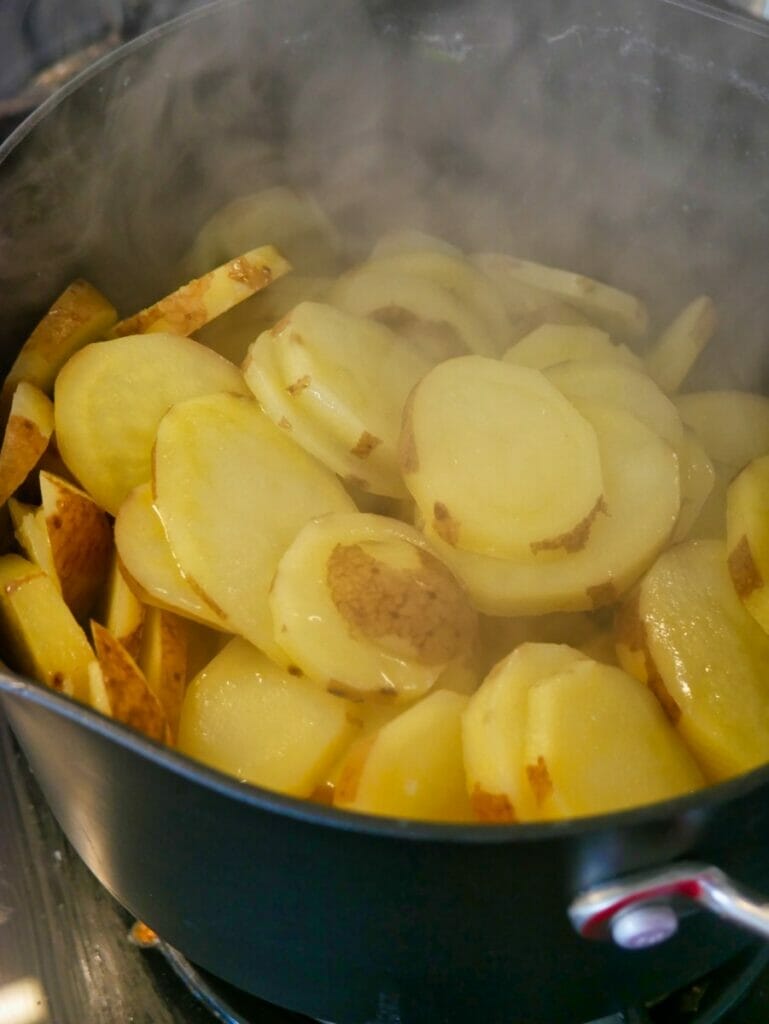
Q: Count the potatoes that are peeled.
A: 0